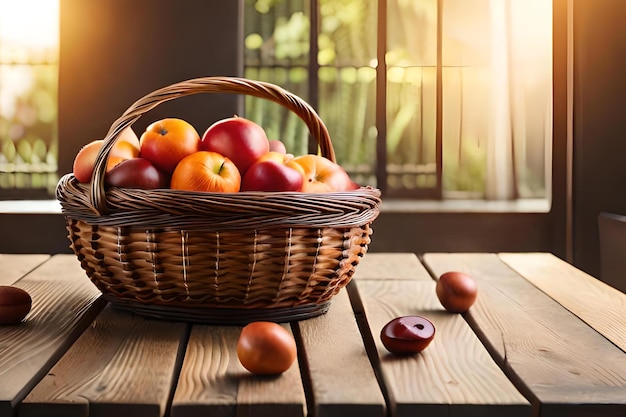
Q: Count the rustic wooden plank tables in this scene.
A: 1